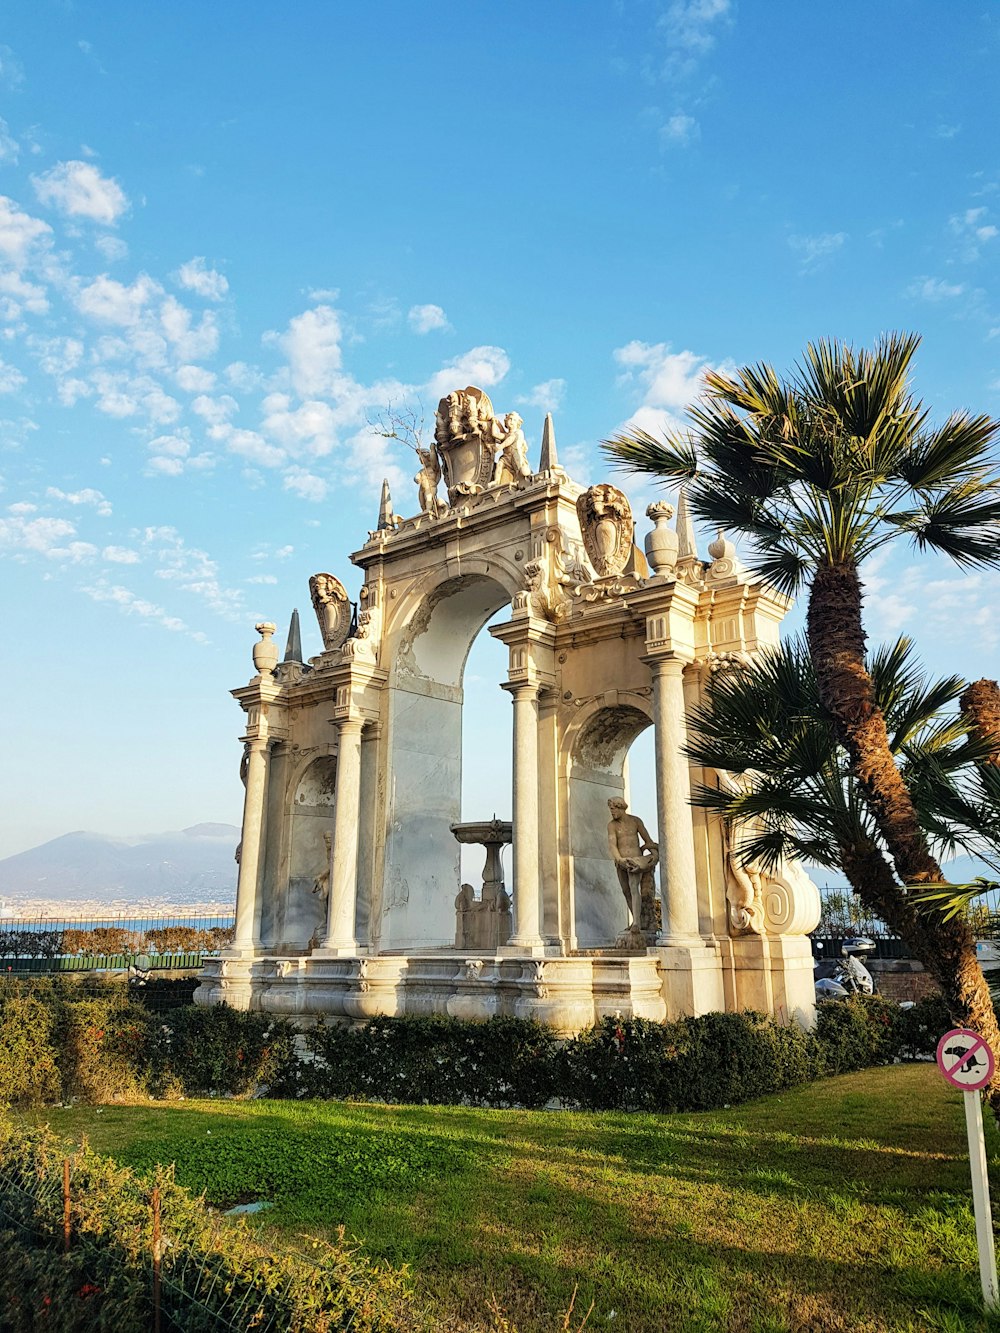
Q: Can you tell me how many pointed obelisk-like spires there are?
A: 4